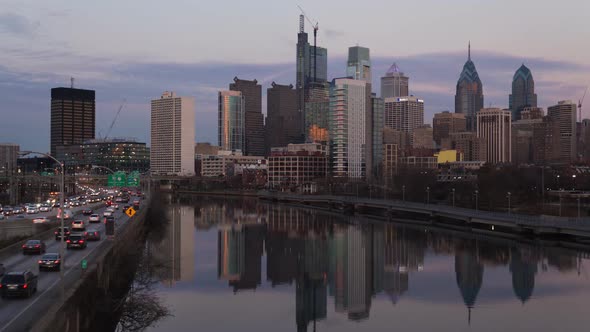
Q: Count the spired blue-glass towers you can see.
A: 2